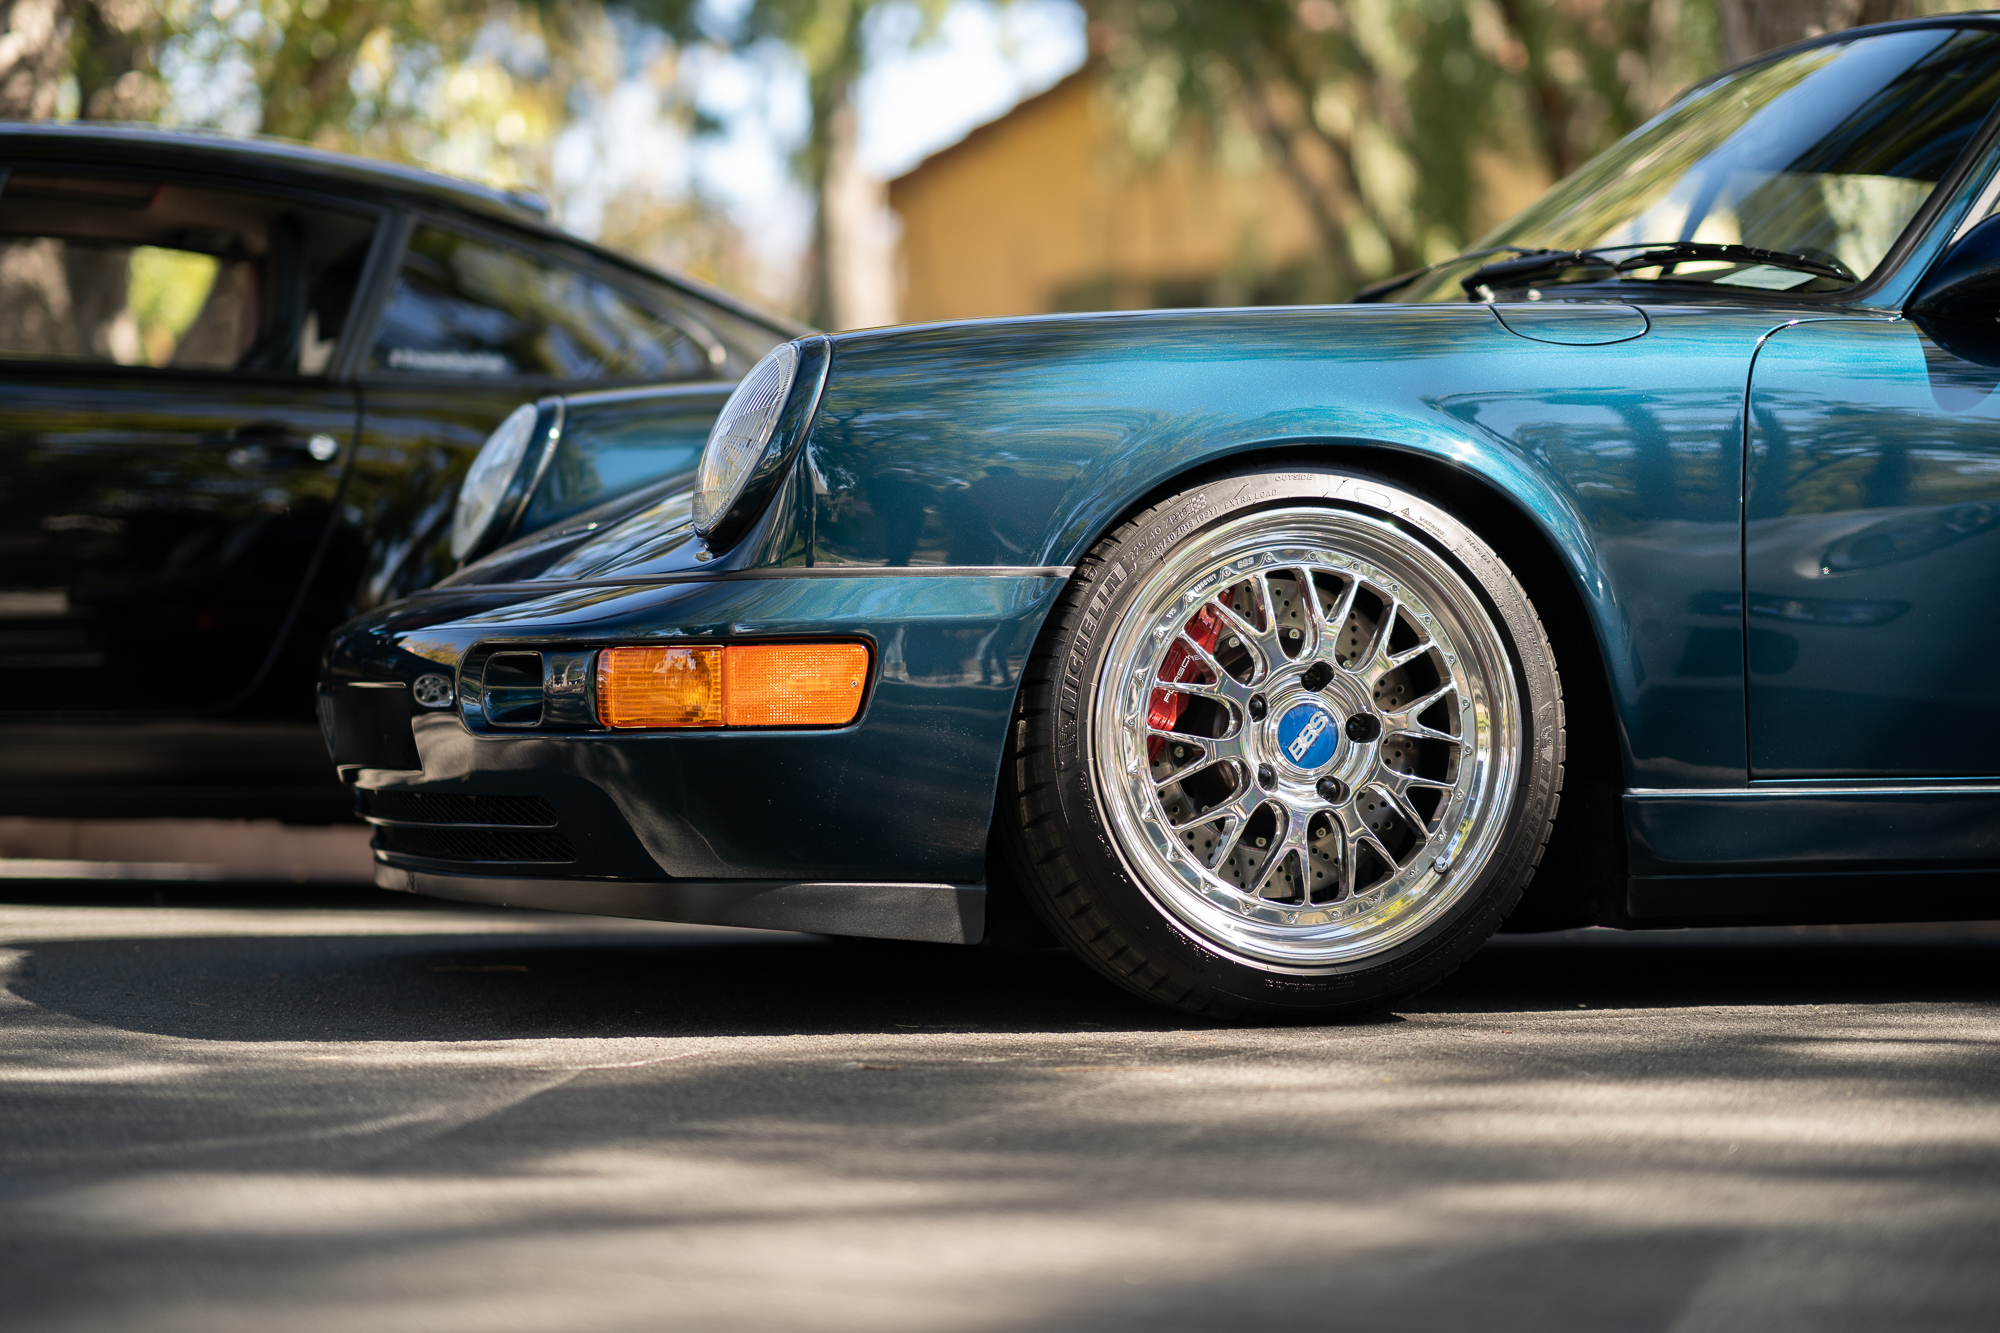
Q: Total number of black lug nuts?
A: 5